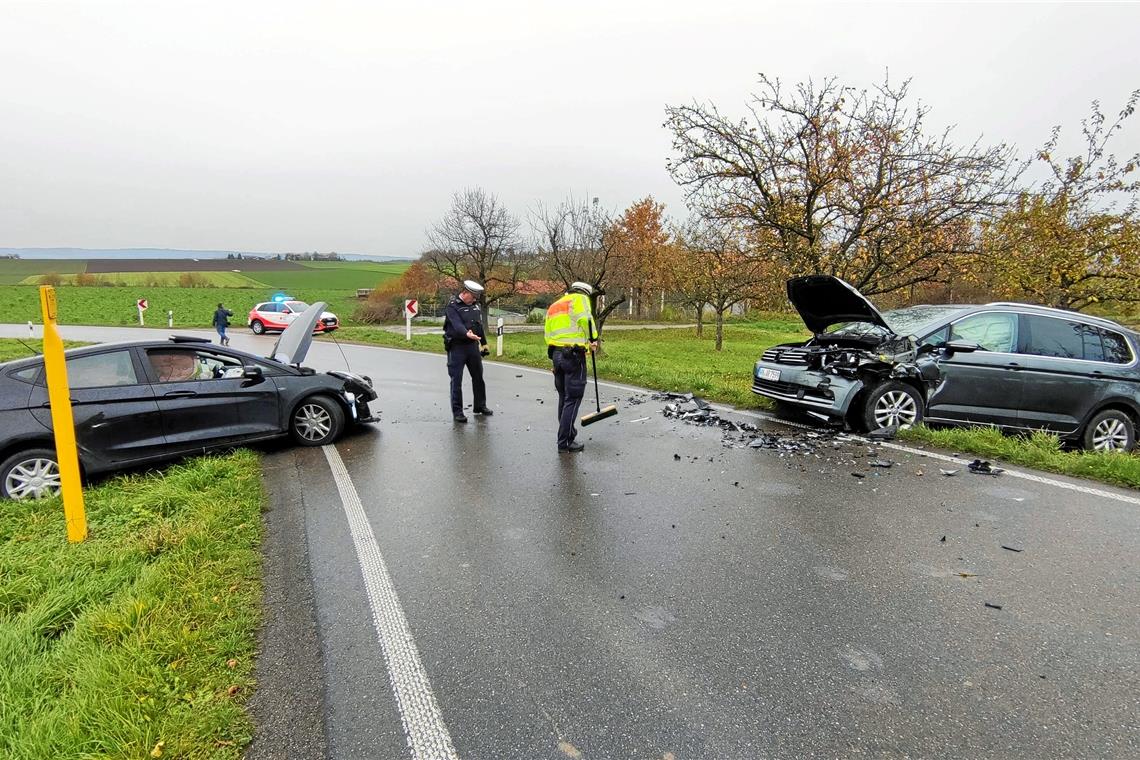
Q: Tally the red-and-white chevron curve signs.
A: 2